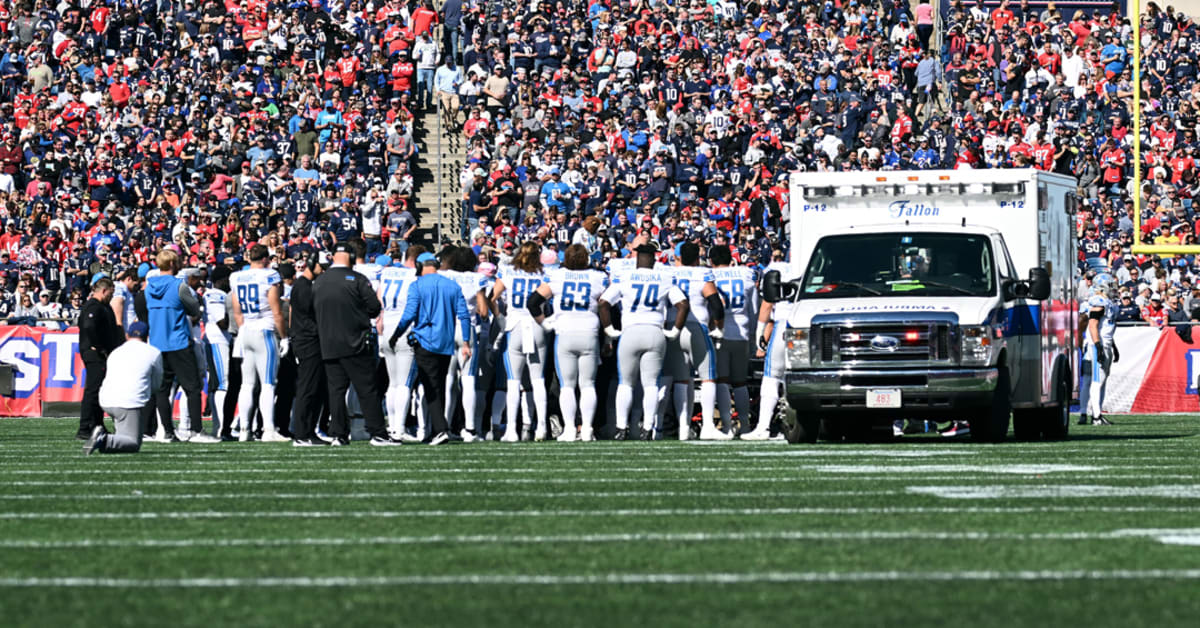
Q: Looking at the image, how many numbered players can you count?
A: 7